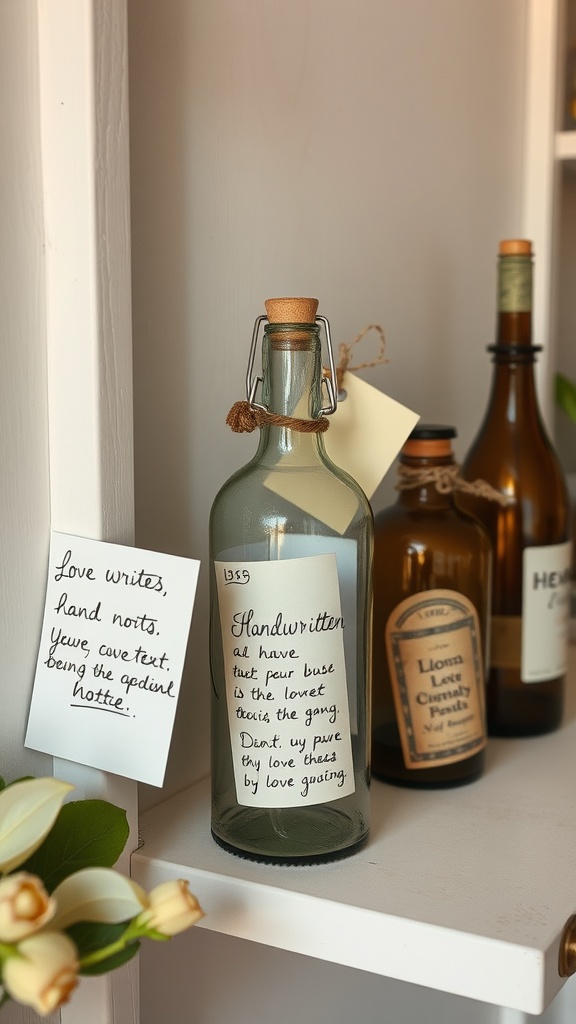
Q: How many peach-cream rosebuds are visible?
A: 3